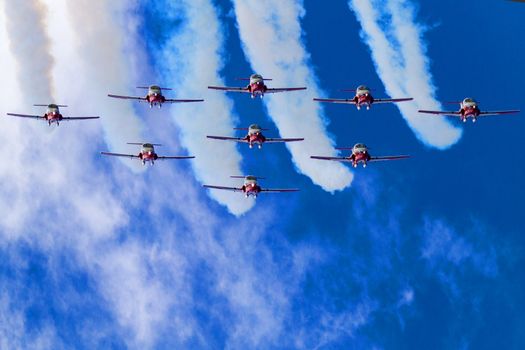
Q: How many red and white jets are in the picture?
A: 9